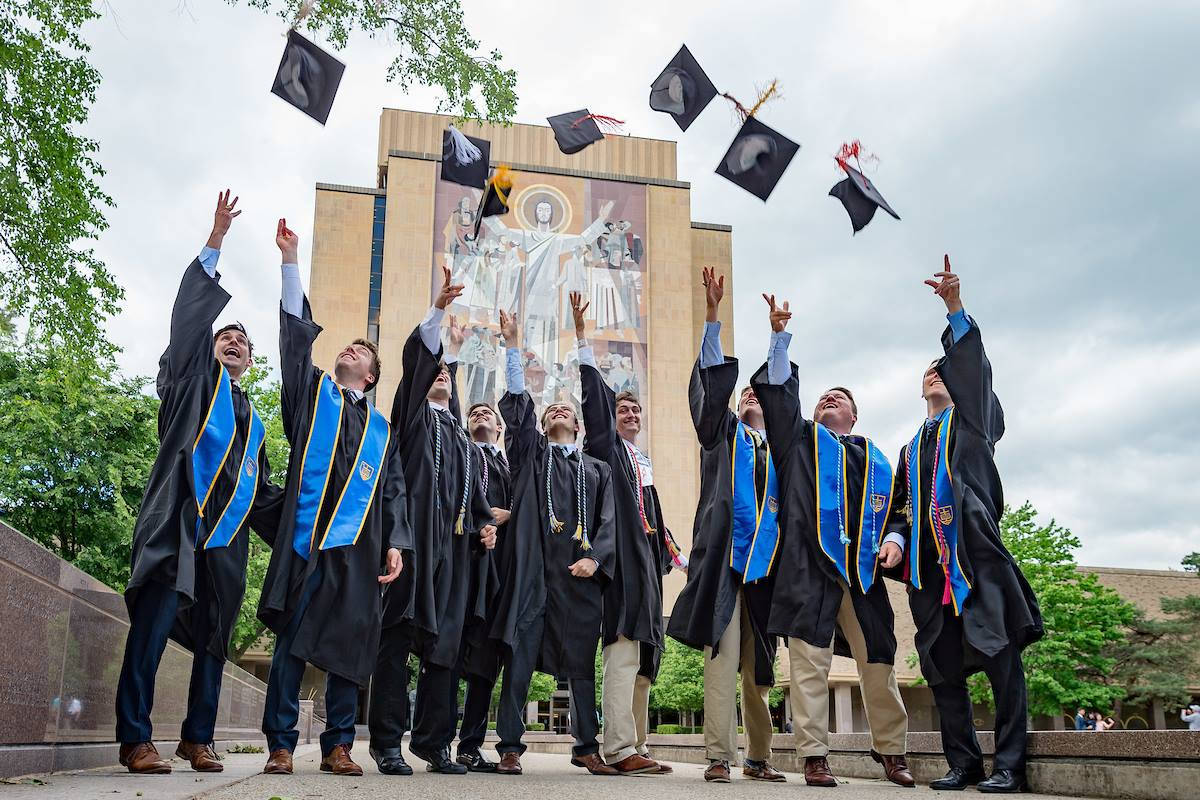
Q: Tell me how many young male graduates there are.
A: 9